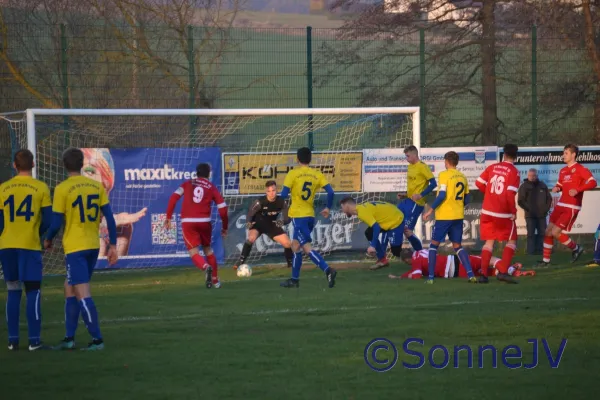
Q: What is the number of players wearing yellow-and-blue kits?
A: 6